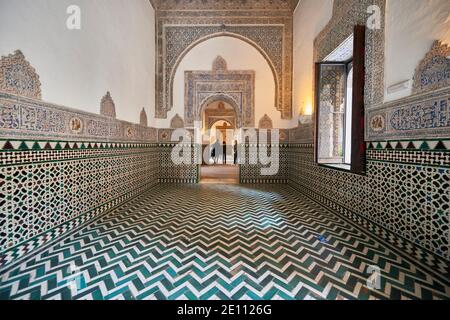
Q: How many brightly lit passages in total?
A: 1